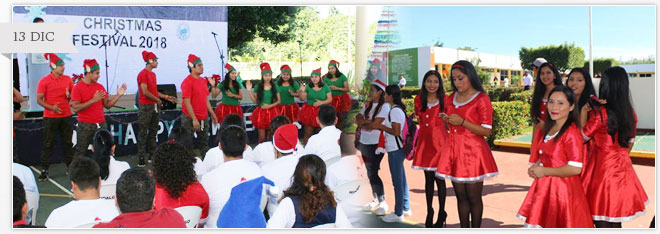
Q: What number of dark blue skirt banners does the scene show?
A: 1